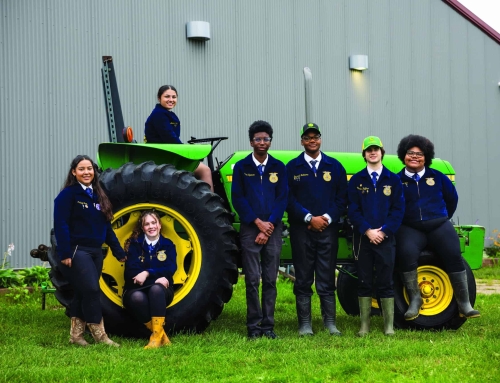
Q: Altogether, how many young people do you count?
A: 7